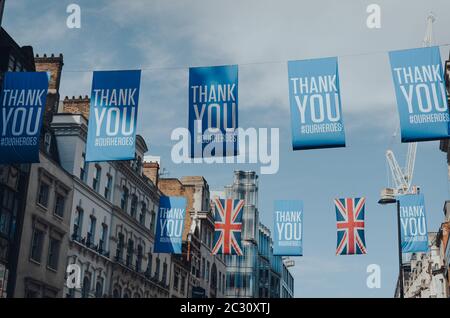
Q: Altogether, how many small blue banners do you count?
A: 3